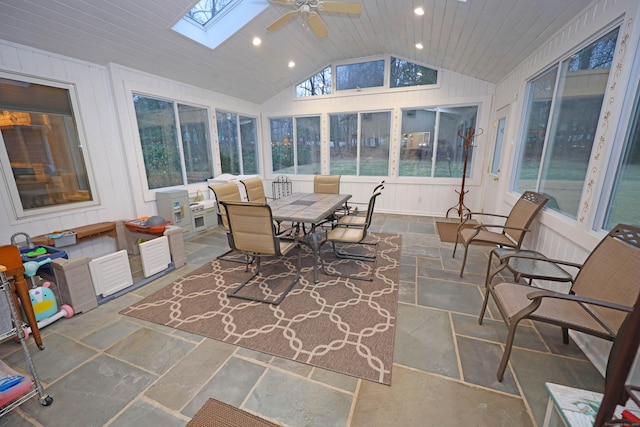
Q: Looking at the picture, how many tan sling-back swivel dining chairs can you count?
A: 6